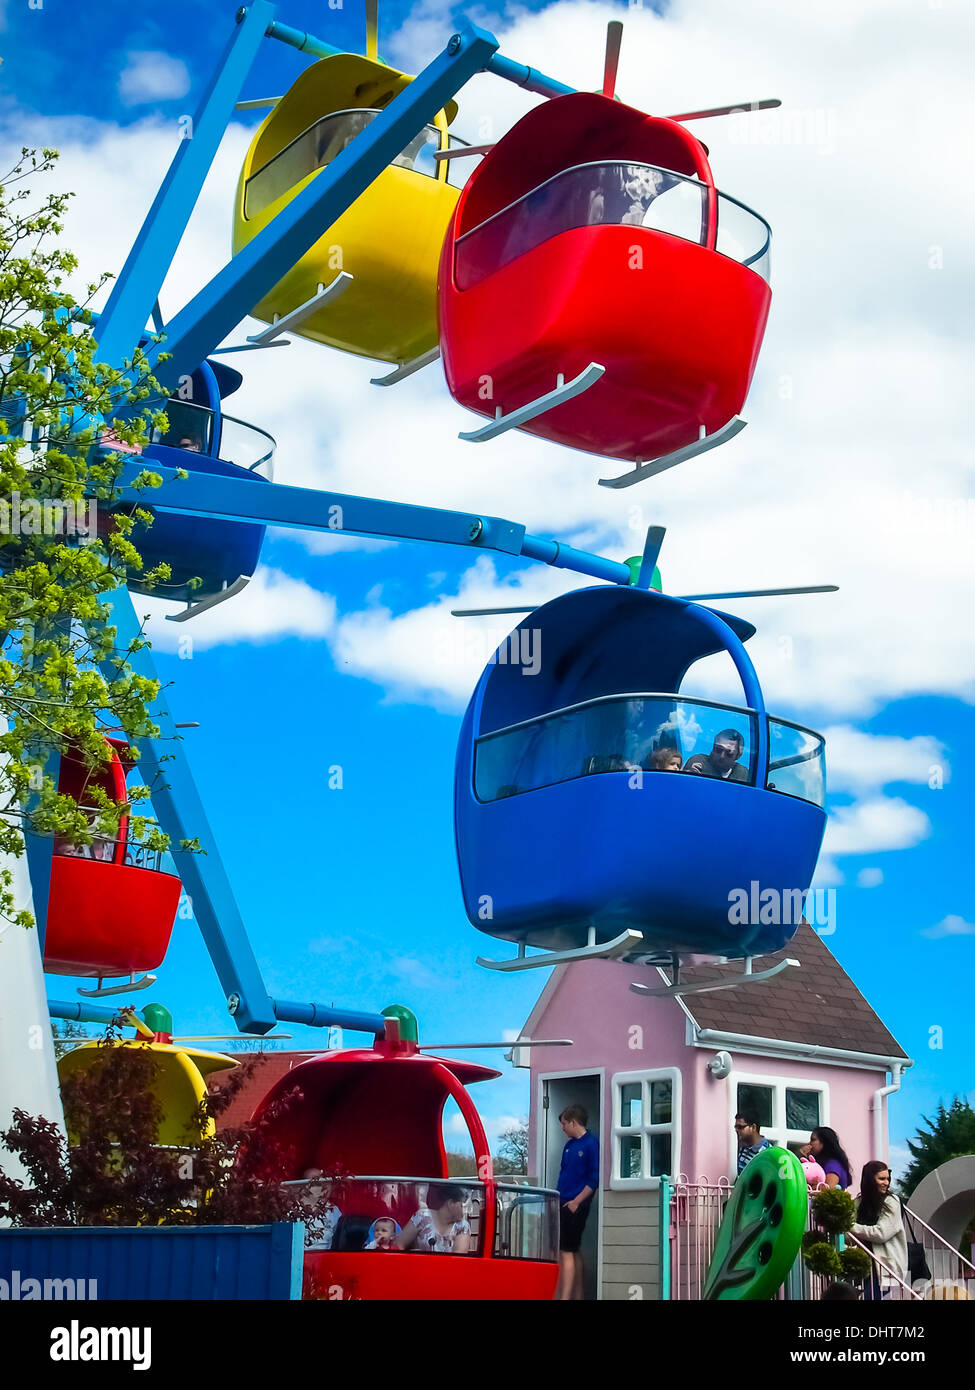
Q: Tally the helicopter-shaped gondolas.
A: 7